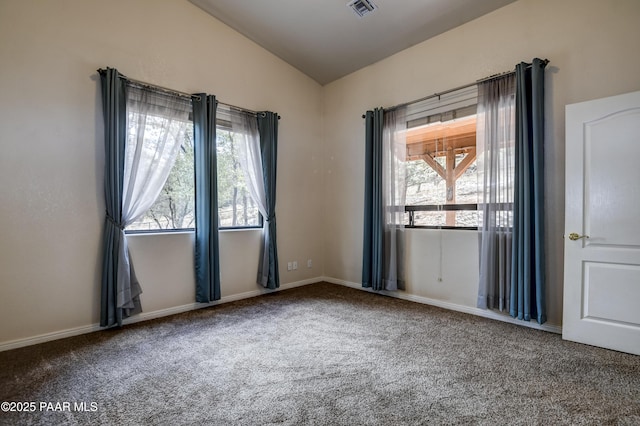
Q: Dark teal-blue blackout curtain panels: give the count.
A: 5